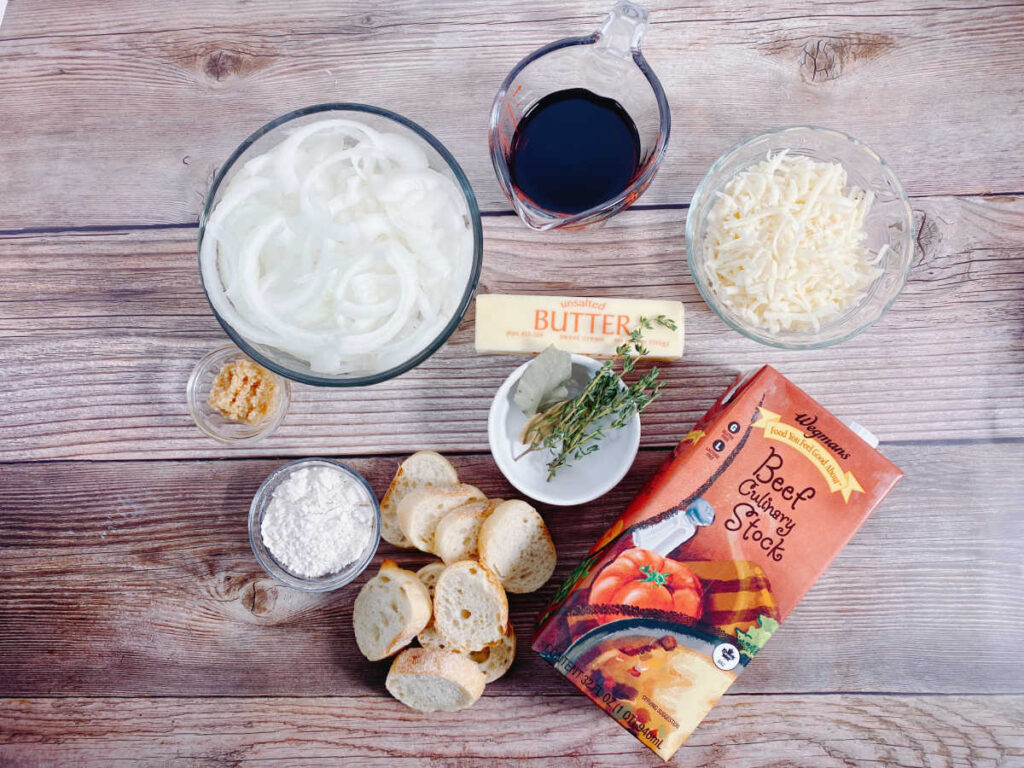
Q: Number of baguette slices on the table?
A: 9